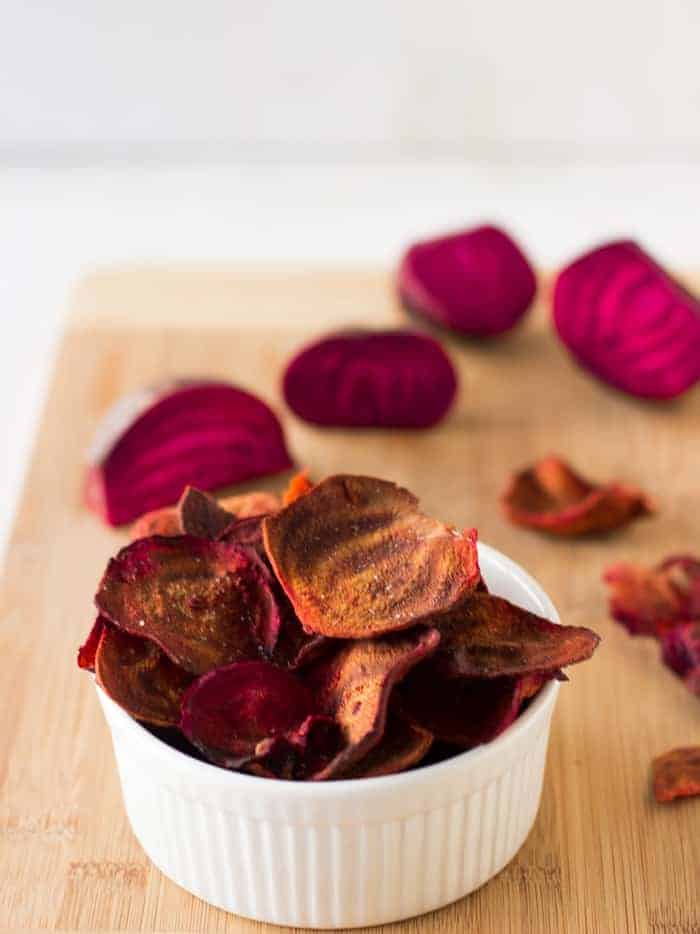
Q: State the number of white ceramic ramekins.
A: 1